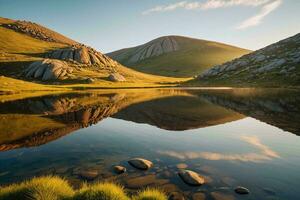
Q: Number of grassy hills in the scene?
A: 3